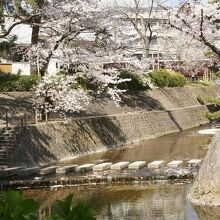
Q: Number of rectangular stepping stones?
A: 11